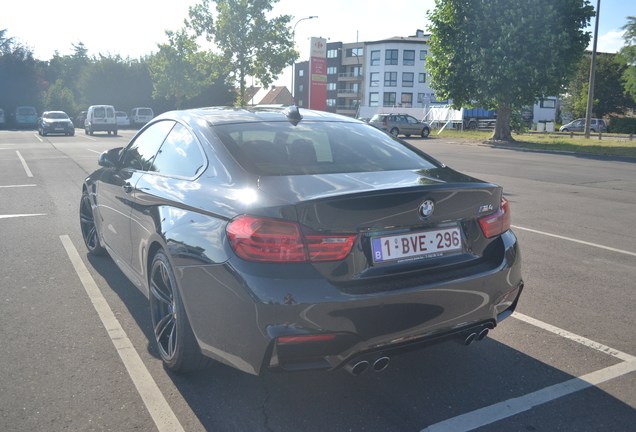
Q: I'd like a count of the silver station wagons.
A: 1